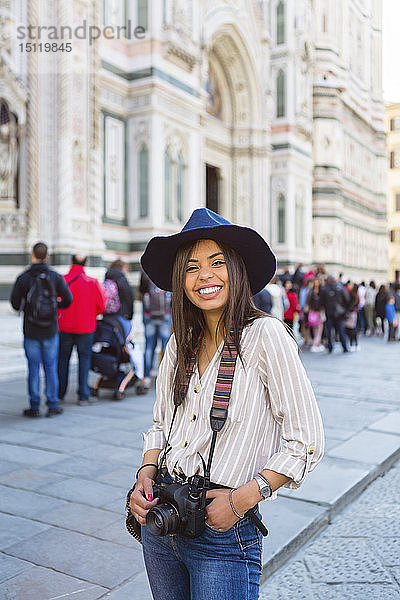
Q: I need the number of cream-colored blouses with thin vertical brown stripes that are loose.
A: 1